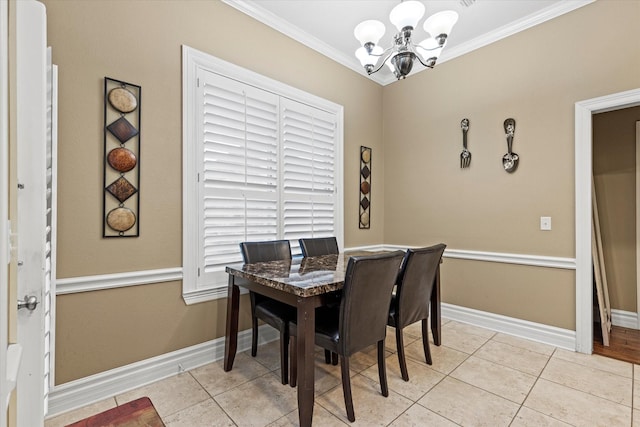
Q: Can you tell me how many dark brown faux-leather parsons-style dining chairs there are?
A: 4